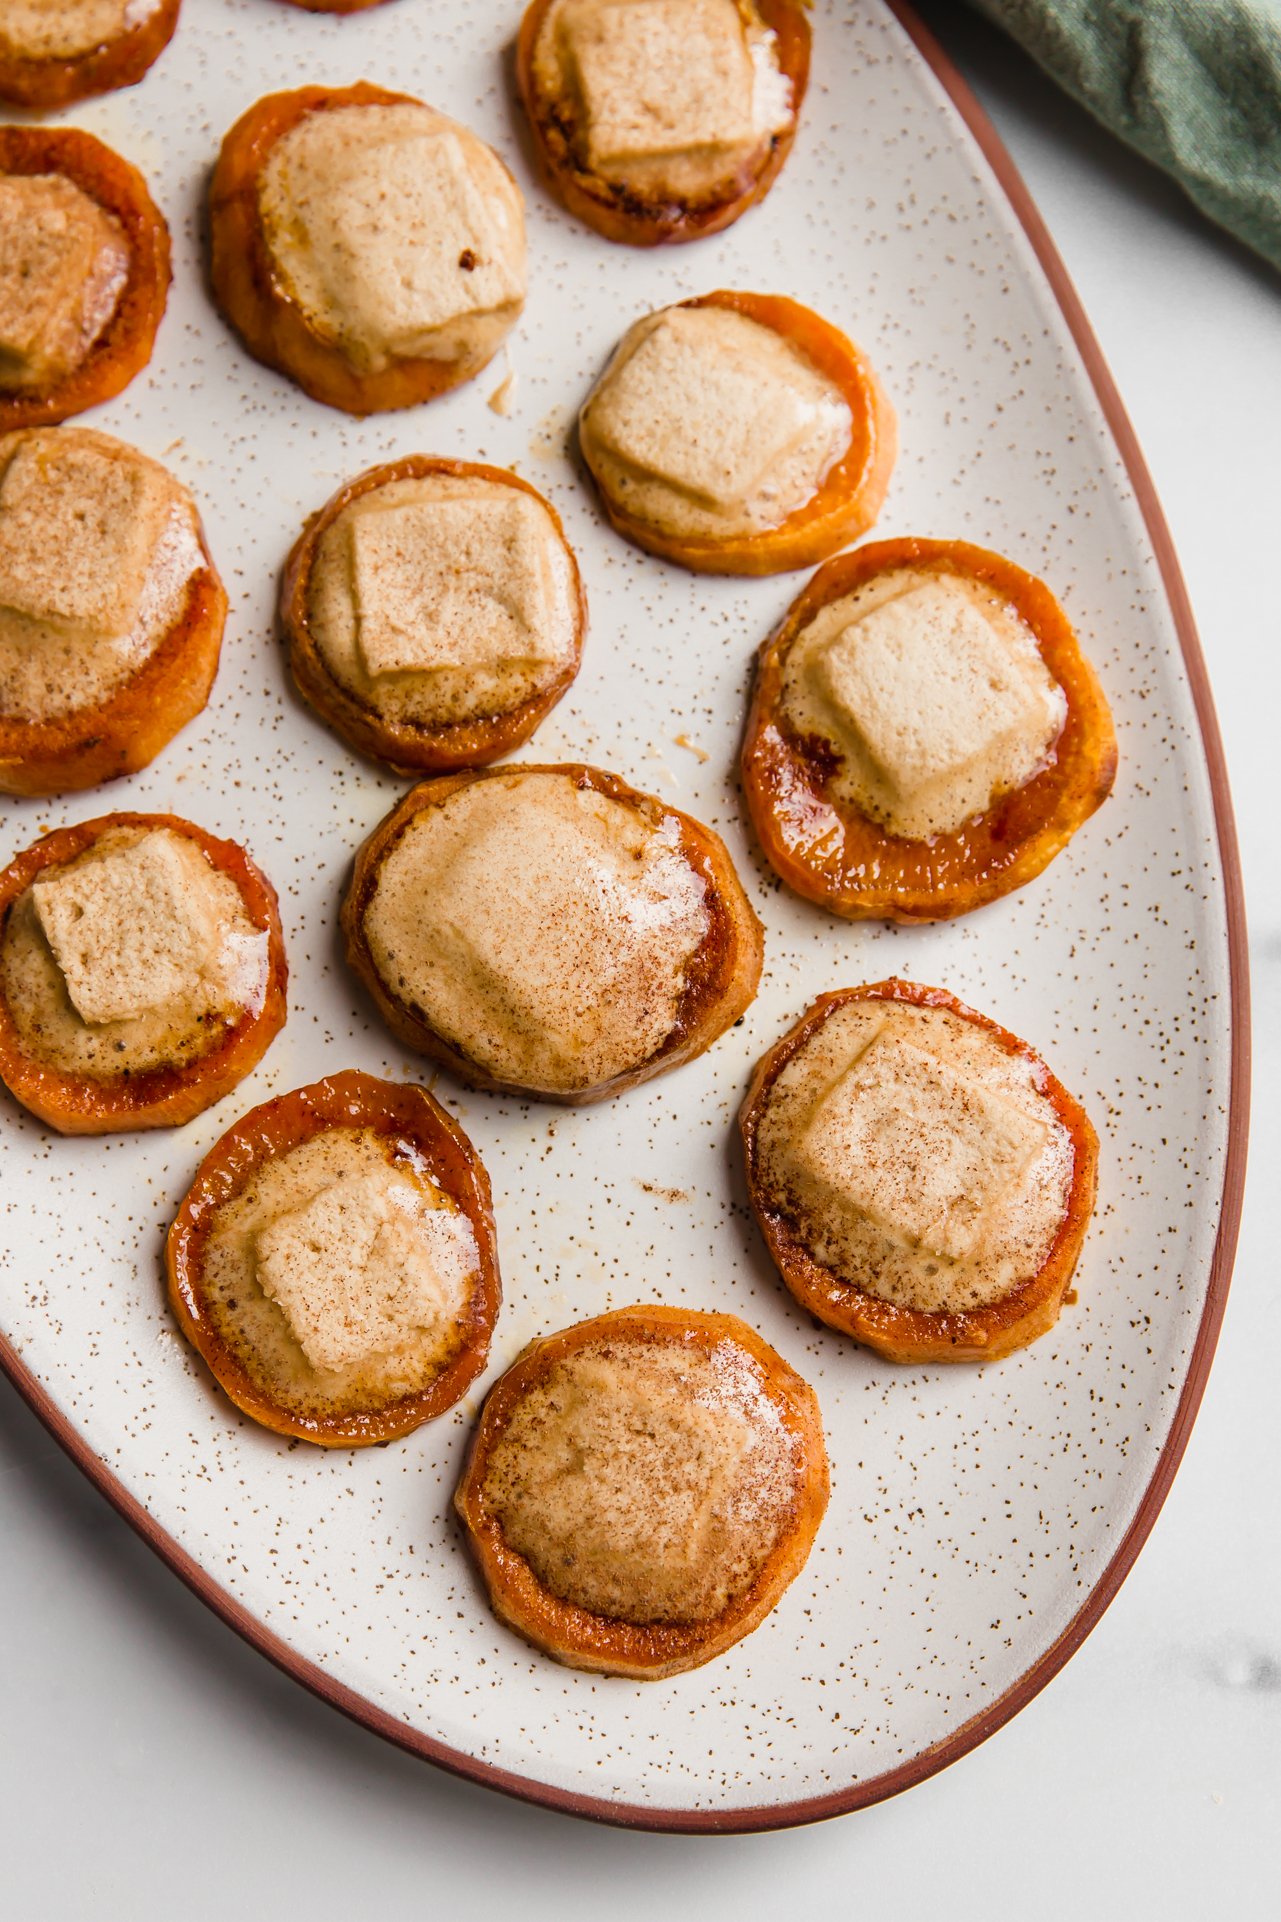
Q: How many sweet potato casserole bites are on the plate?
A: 14